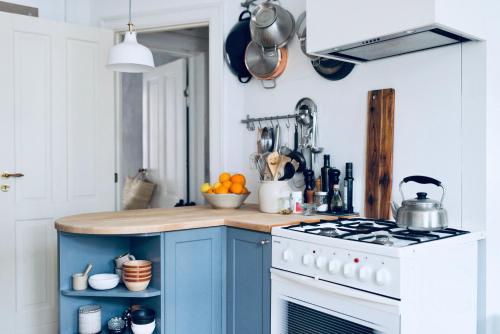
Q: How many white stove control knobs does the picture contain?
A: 7